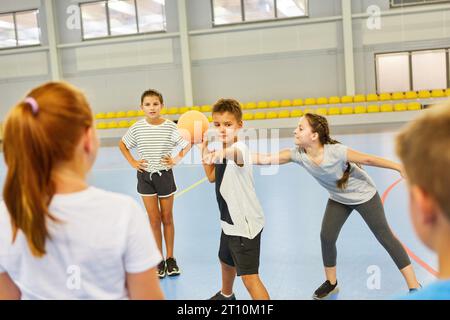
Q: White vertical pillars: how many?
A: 3